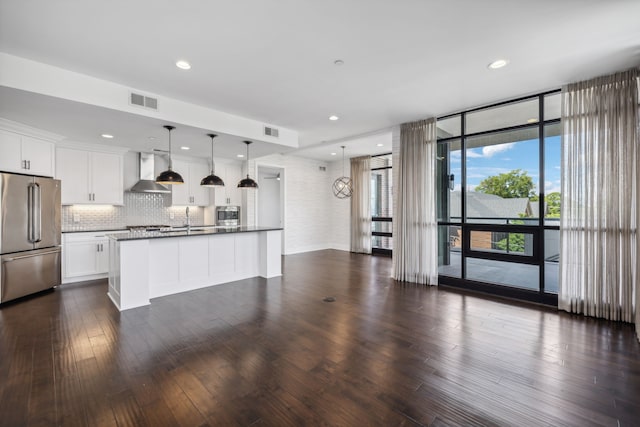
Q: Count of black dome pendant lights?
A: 3